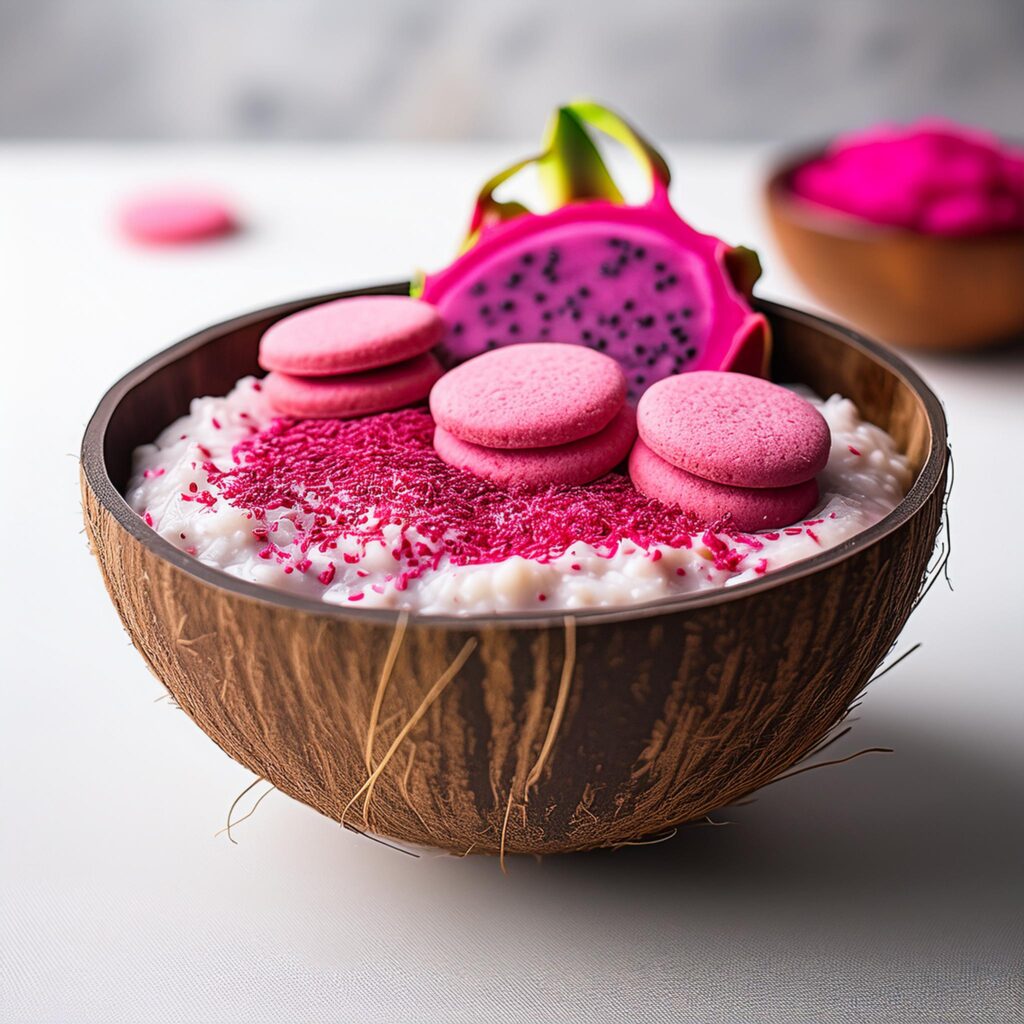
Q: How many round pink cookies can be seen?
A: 7